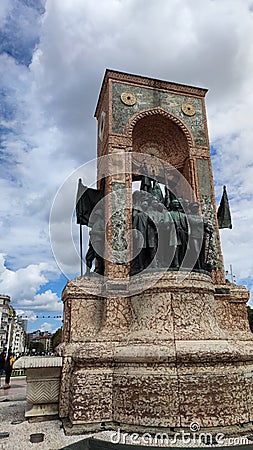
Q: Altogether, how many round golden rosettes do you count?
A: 2